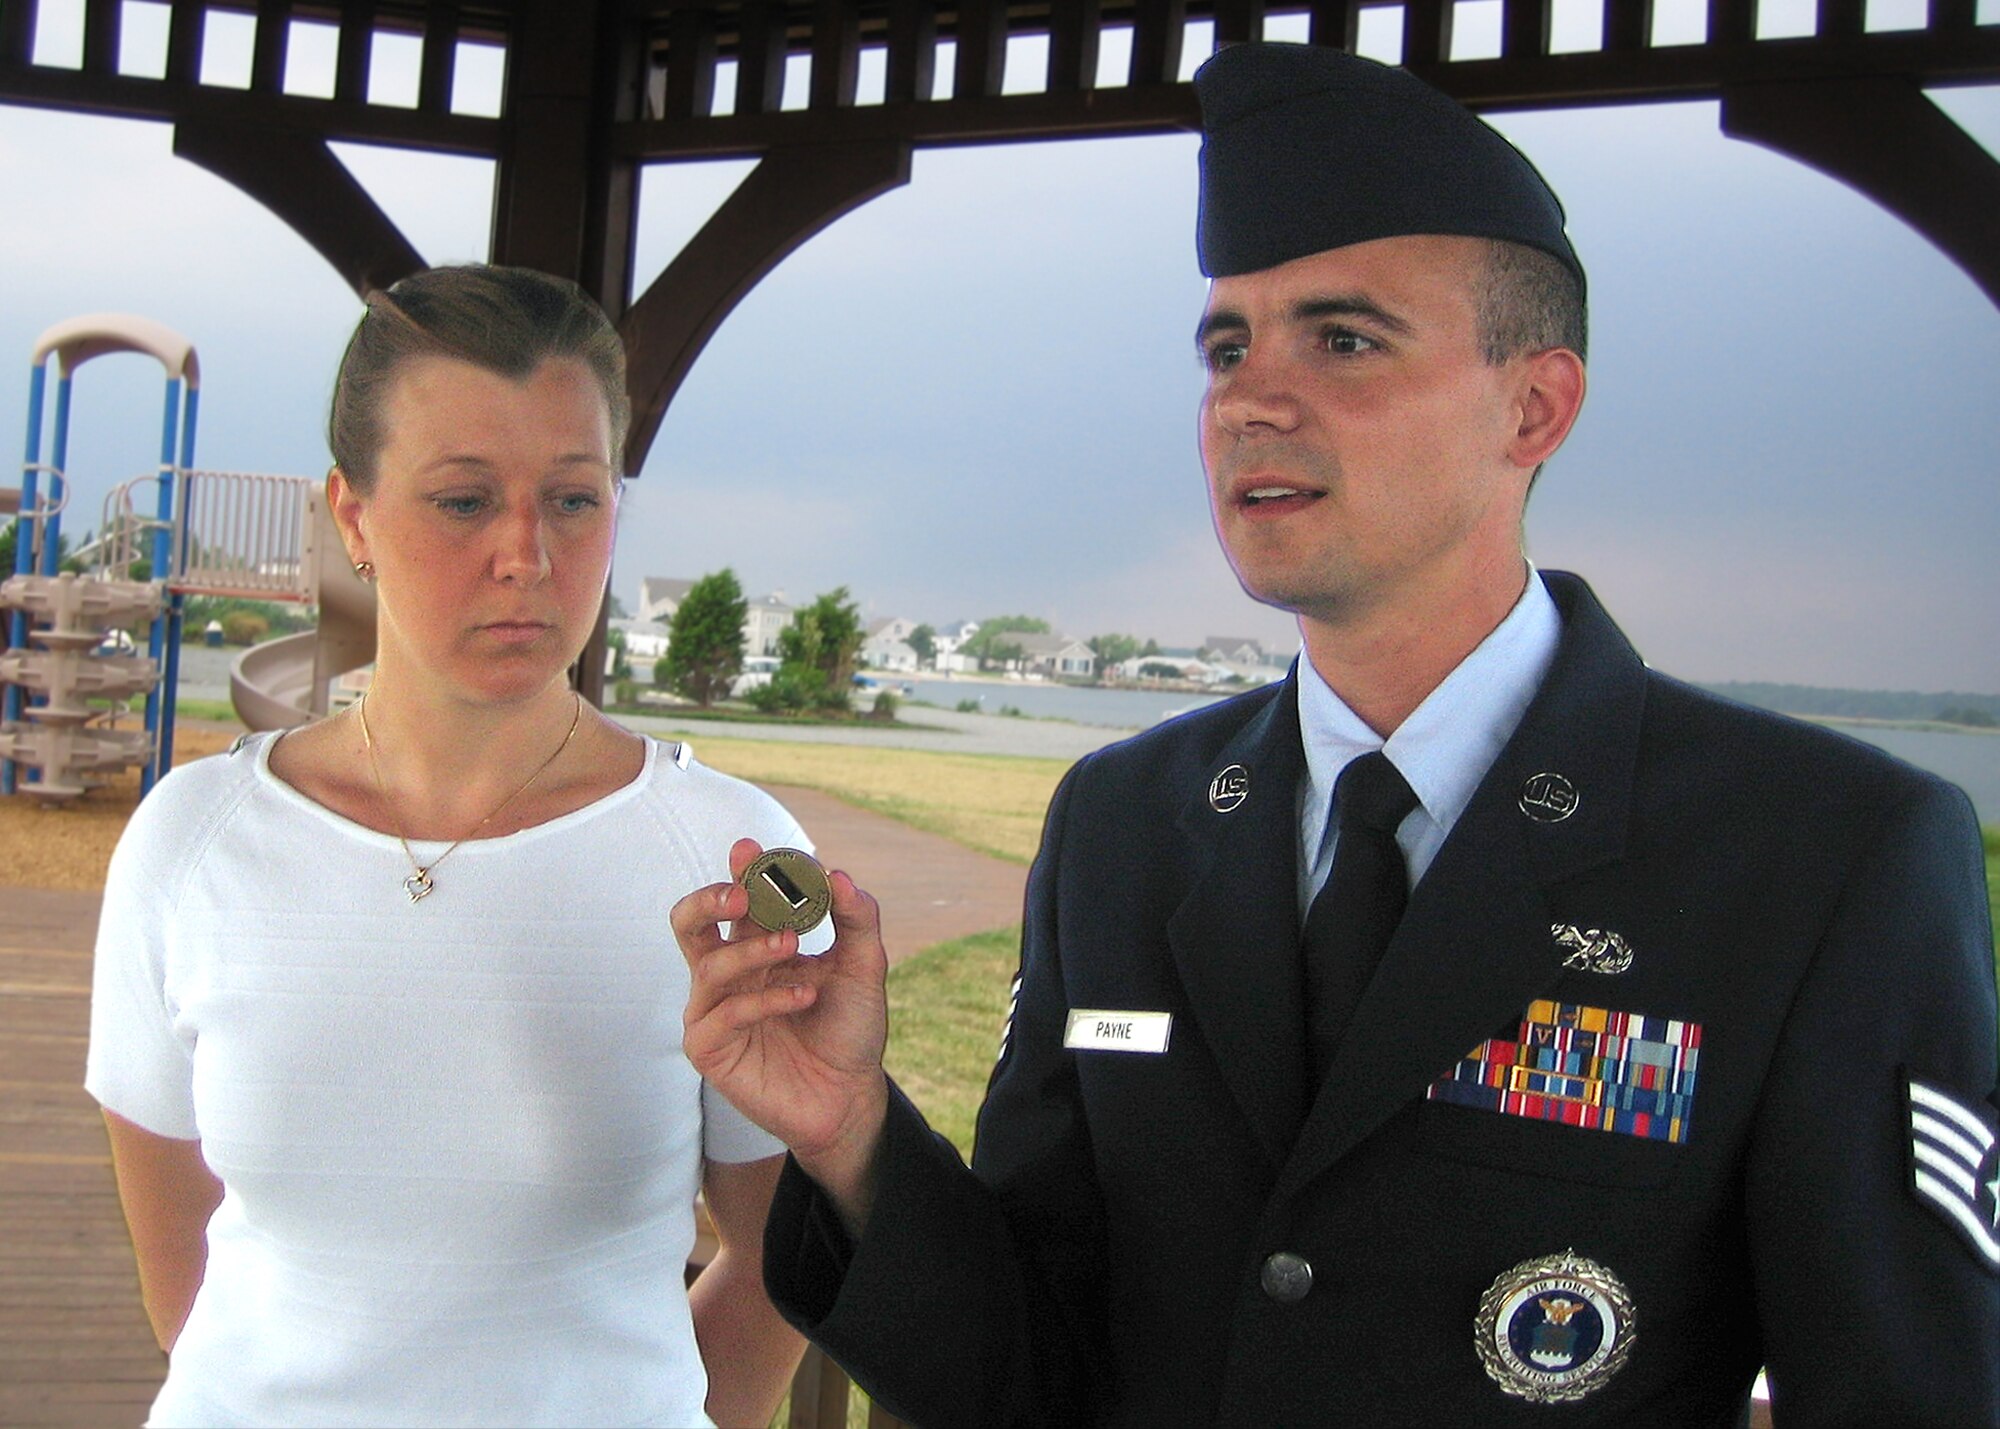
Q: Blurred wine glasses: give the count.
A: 0